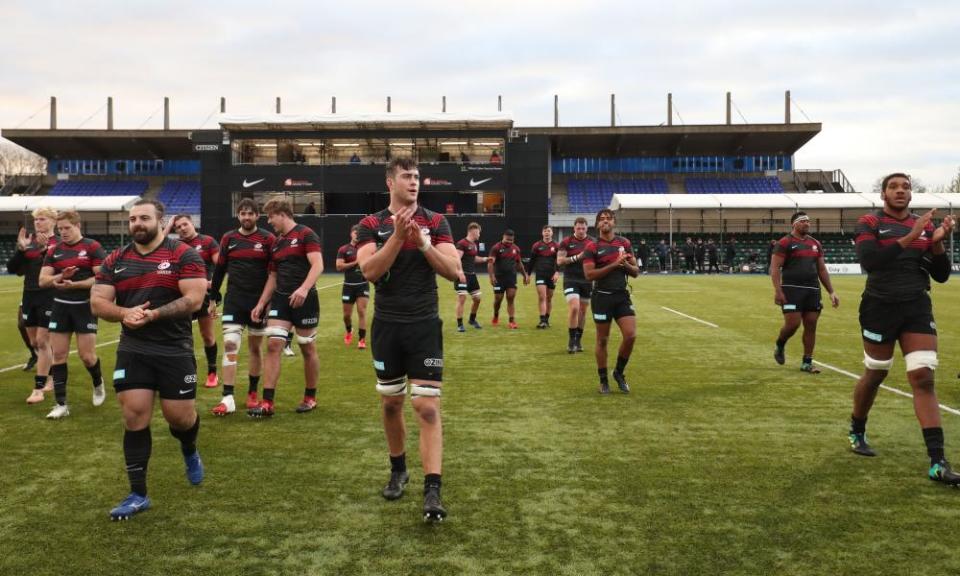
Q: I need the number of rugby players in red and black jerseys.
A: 15